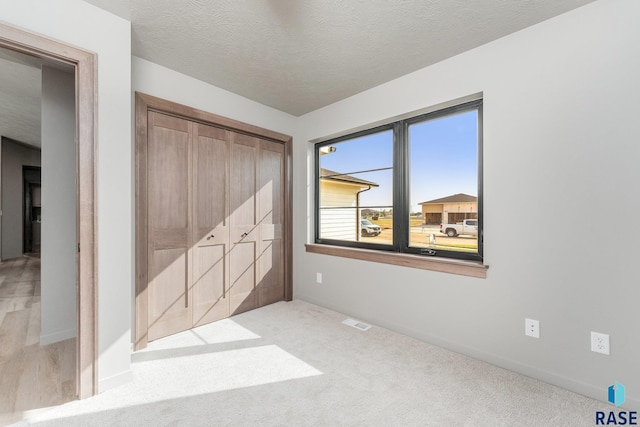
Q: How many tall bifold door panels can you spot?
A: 4